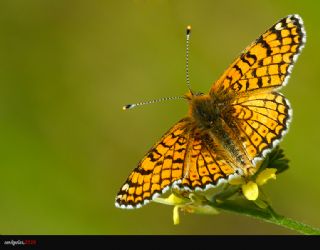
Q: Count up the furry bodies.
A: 1